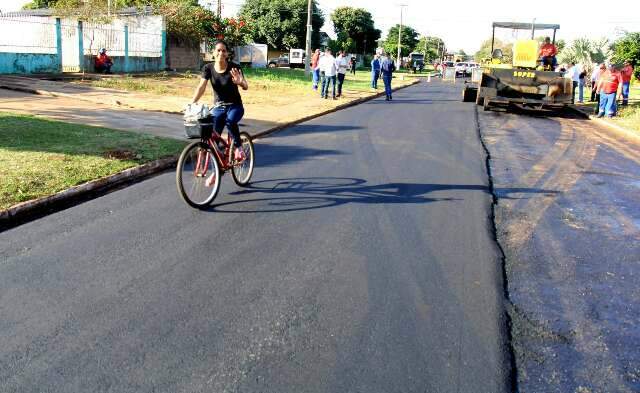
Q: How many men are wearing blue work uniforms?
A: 2